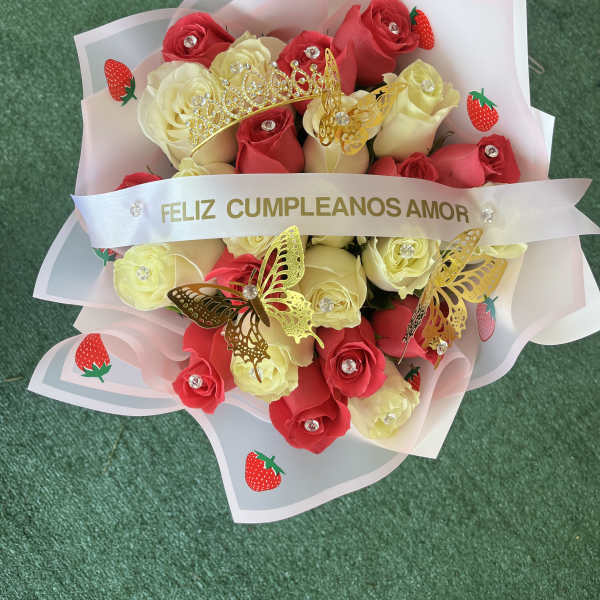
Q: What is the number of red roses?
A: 12